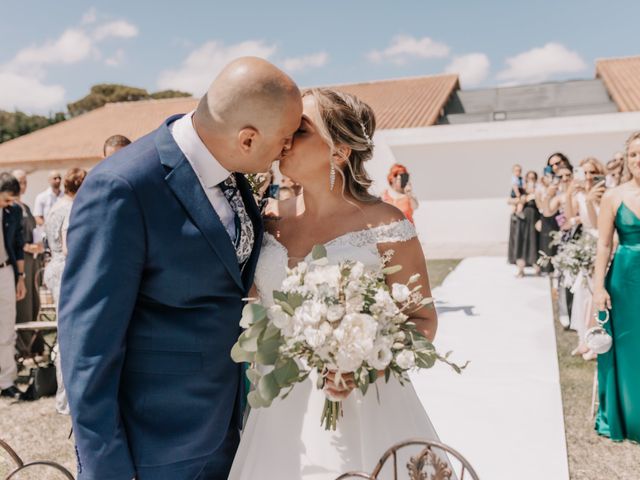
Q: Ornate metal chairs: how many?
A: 2